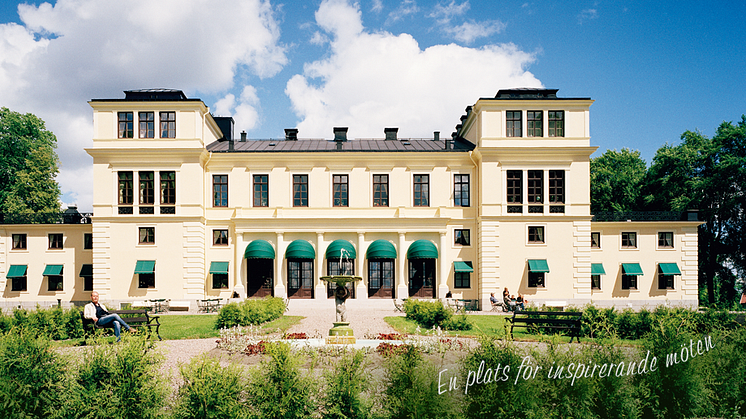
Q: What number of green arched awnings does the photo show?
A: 5